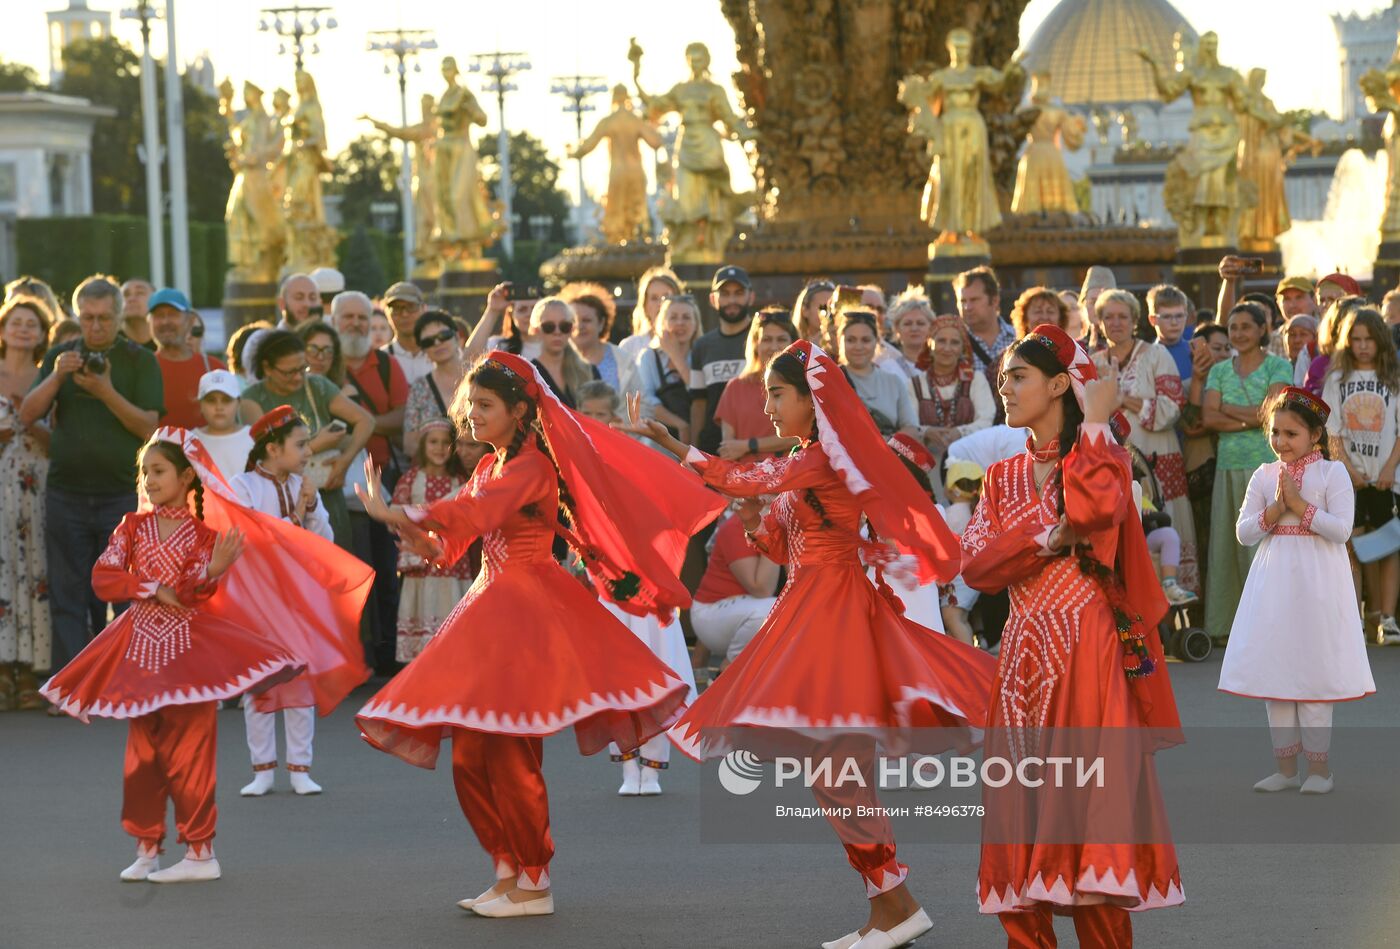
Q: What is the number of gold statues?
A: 12